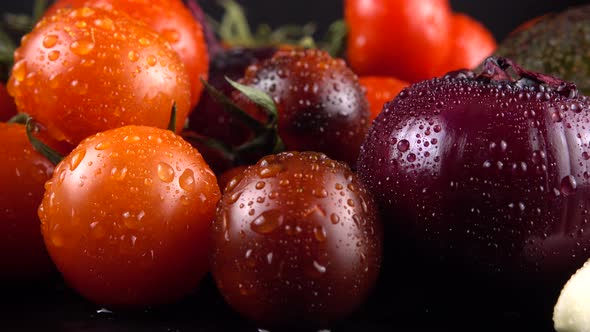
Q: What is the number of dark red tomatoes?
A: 2